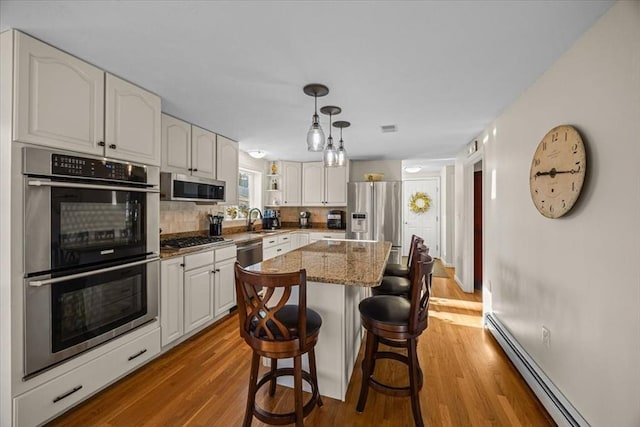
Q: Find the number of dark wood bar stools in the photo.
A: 4